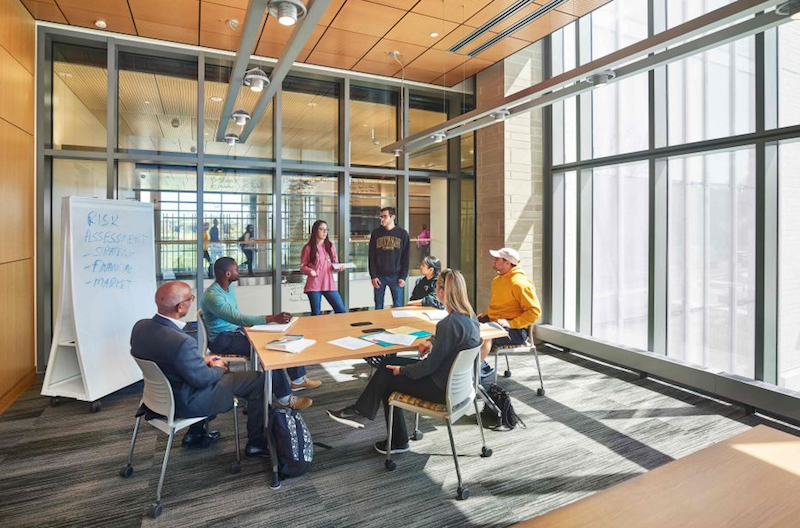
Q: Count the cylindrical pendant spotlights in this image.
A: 9